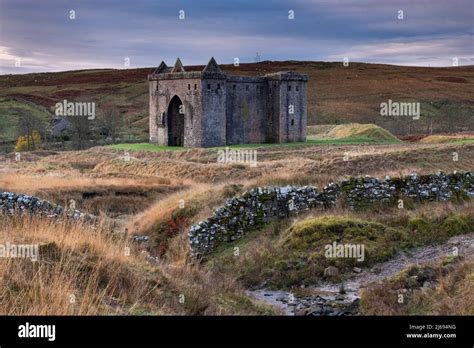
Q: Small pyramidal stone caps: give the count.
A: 3